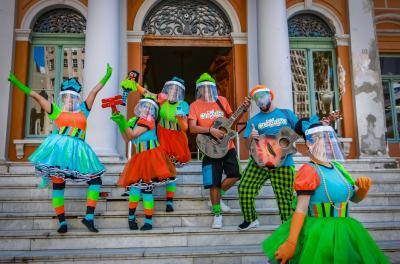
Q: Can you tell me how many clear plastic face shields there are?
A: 6